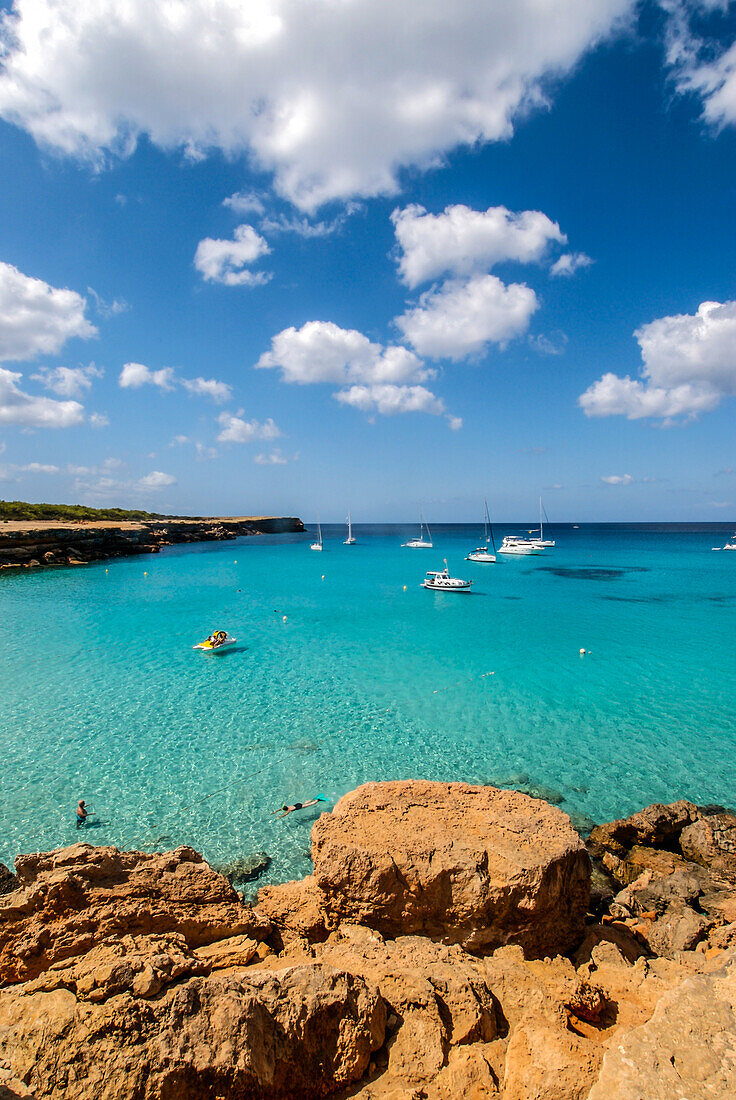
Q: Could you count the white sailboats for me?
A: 5